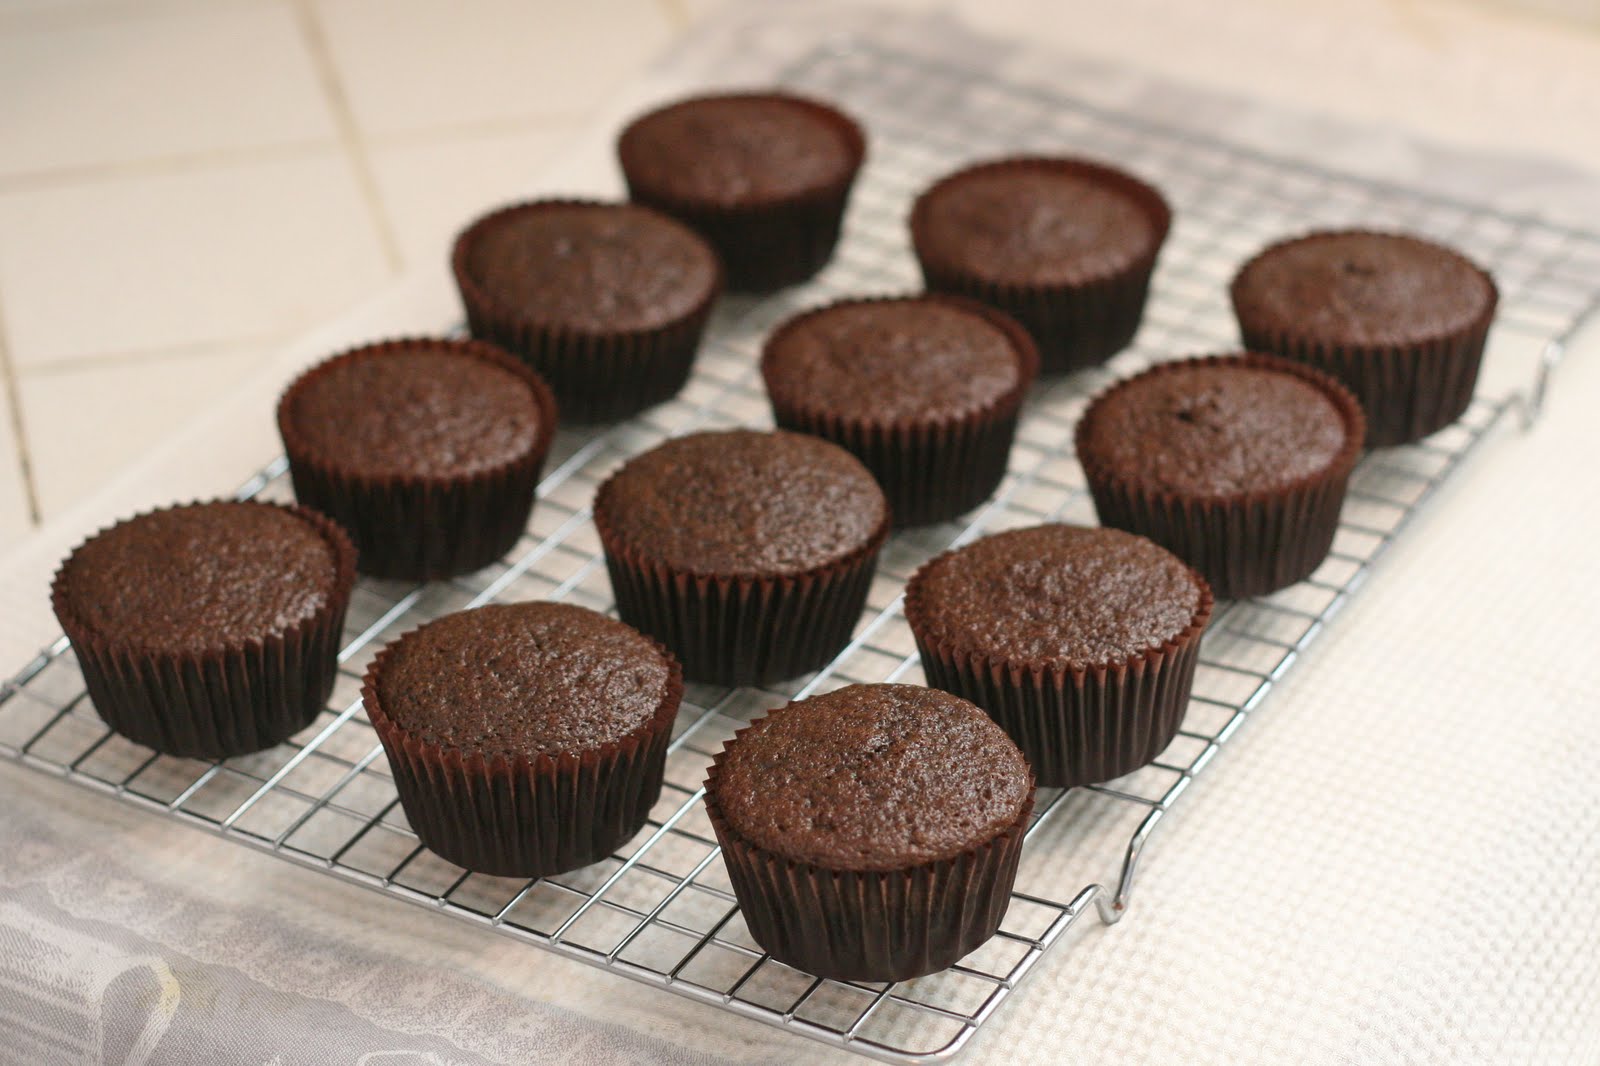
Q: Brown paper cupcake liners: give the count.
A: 12